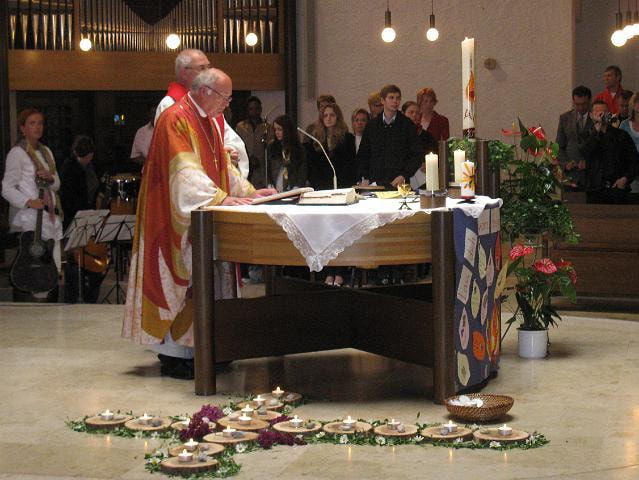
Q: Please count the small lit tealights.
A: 15